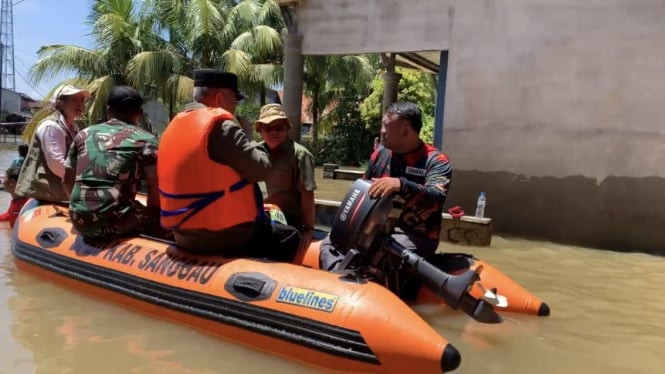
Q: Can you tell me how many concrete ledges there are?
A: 2